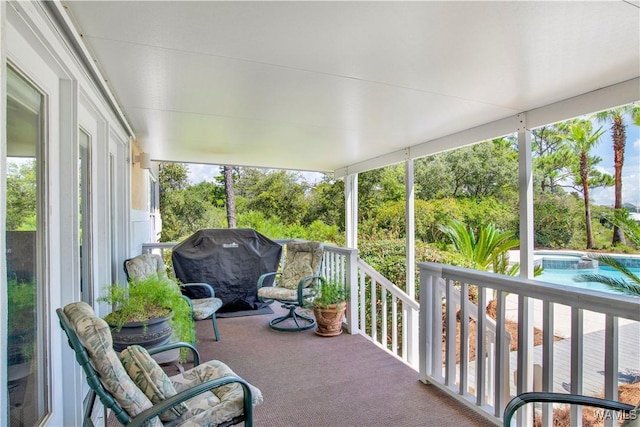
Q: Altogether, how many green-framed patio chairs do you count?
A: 4